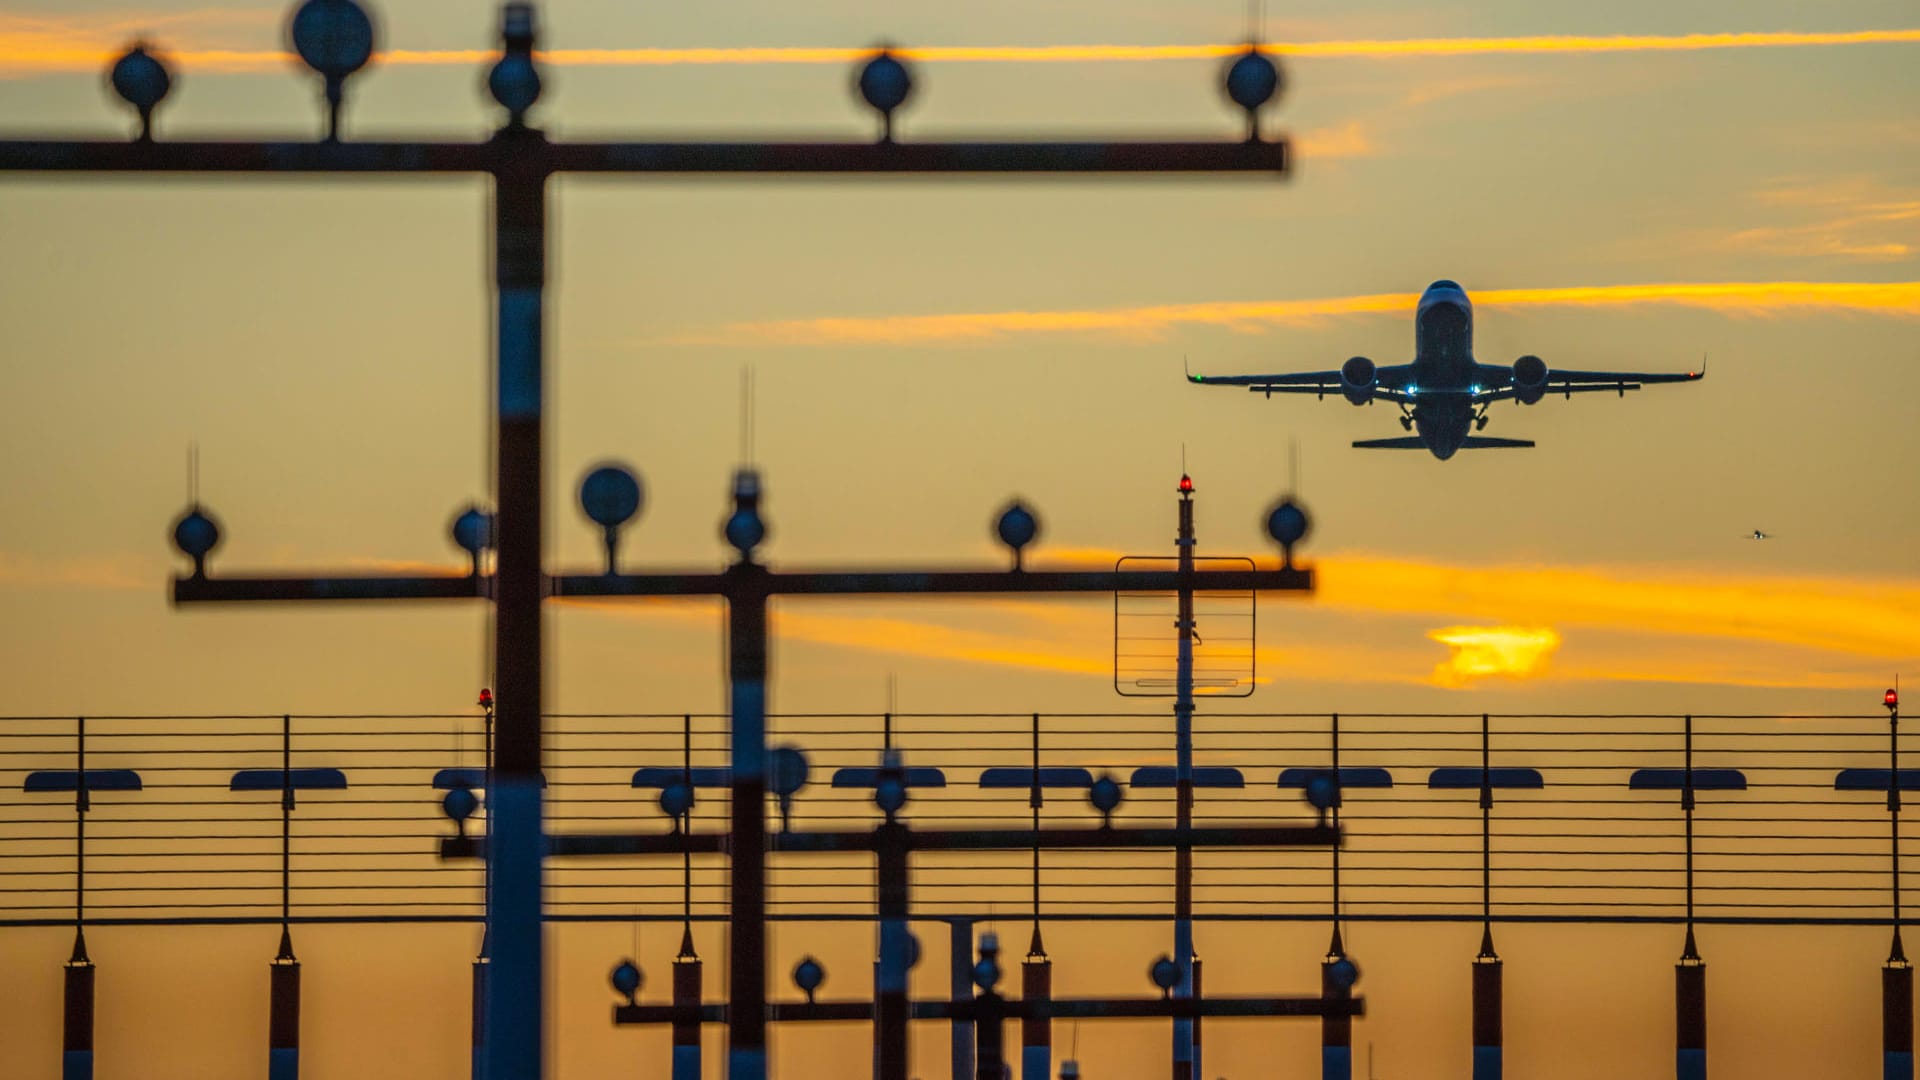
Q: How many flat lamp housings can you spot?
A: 11